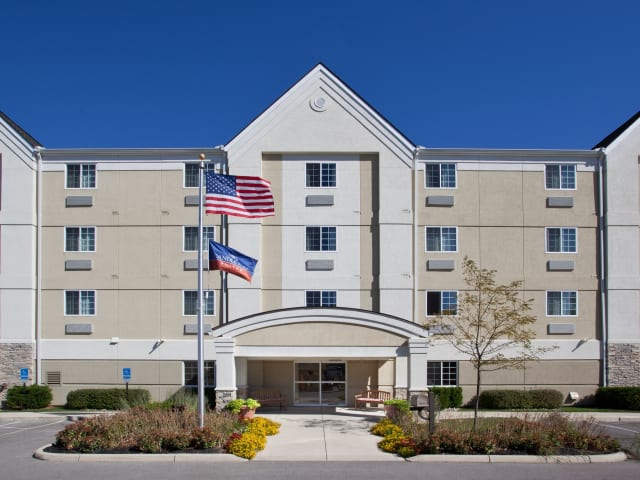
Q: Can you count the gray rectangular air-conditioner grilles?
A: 14